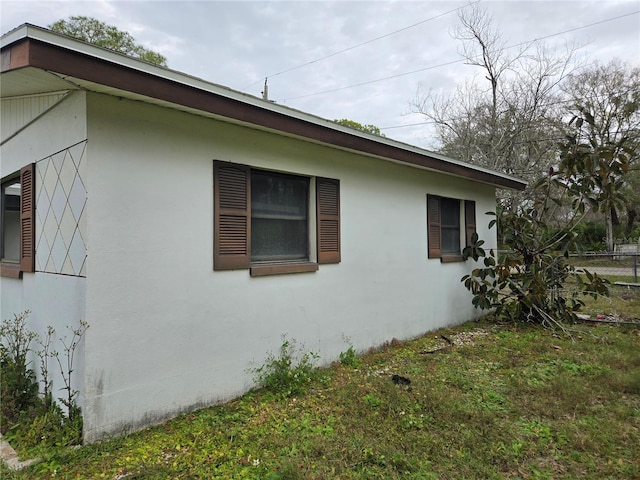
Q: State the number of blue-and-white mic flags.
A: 0